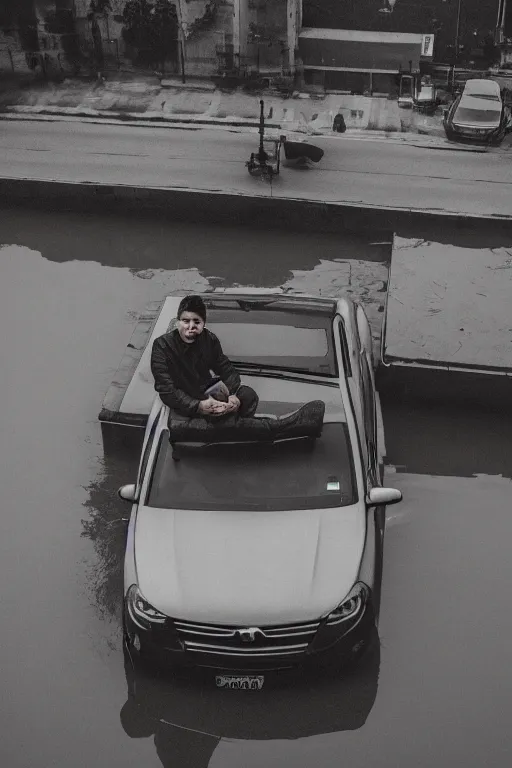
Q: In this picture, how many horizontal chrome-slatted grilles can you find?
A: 1